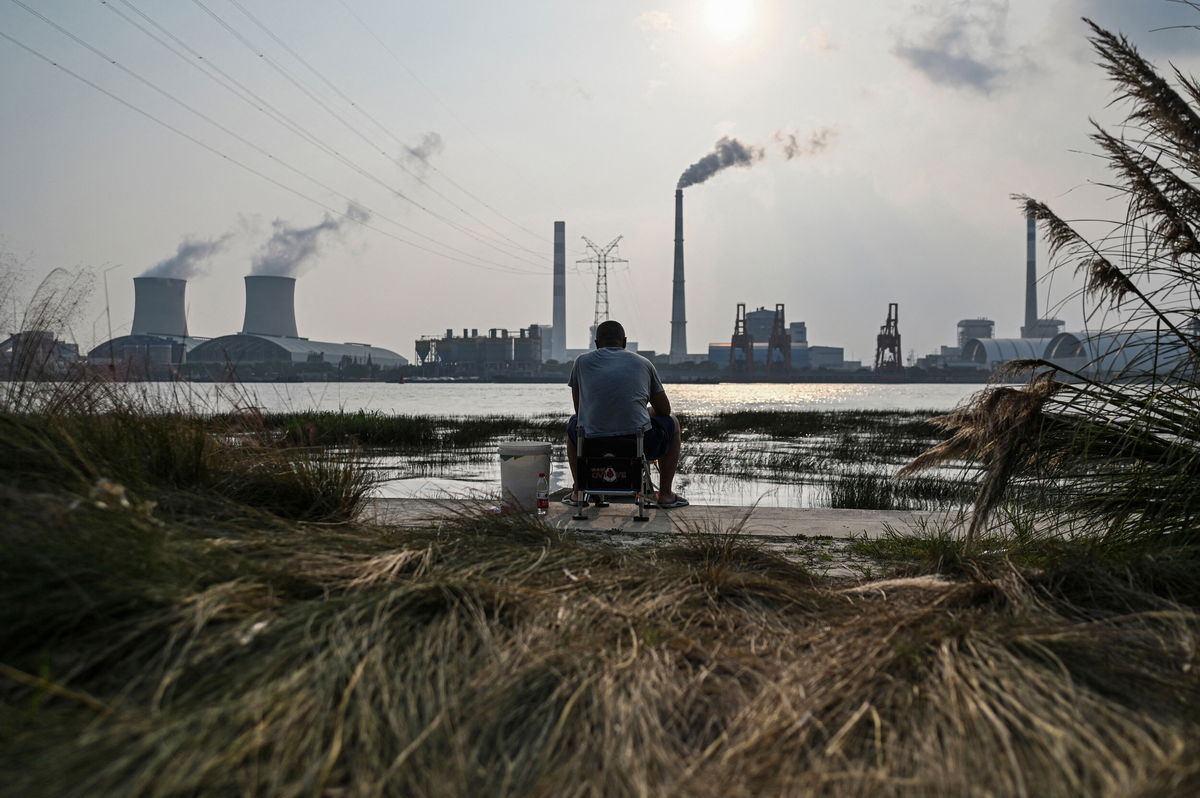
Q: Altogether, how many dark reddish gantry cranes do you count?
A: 3